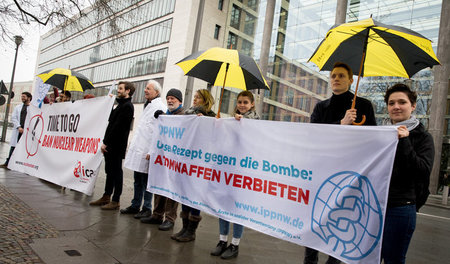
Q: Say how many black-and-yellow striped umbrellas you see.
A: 3